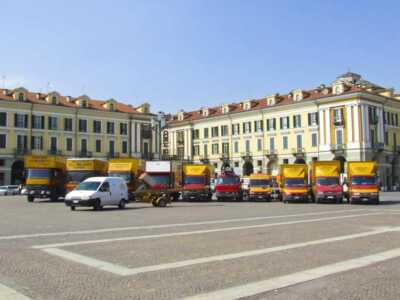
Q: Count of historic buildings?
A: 2